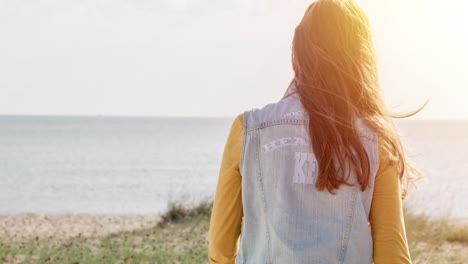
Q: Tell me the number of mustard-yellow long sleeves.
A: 2